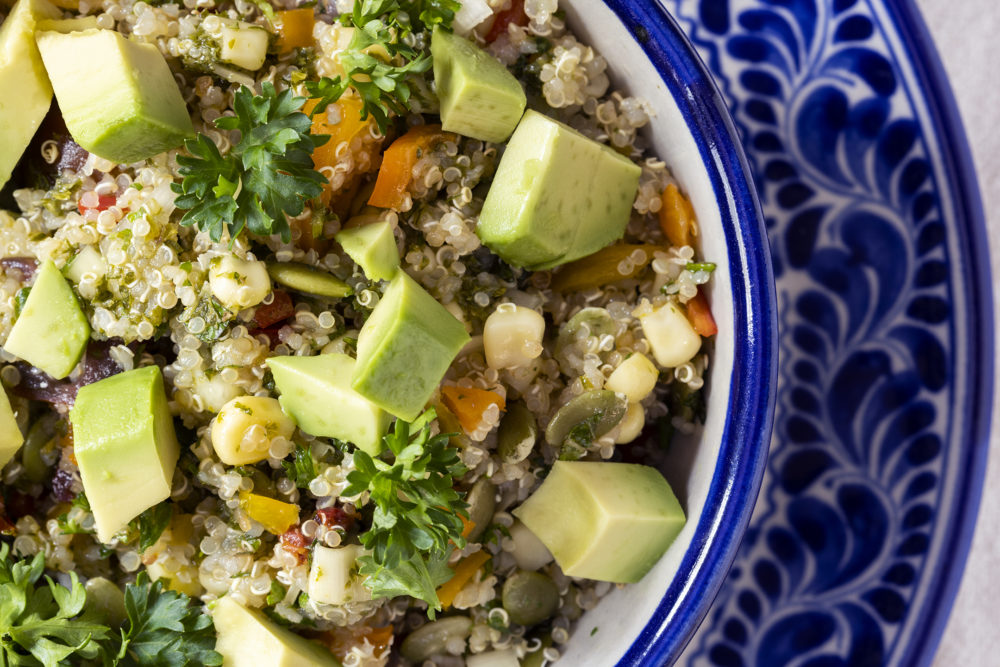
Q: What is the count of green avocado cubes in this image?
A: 12